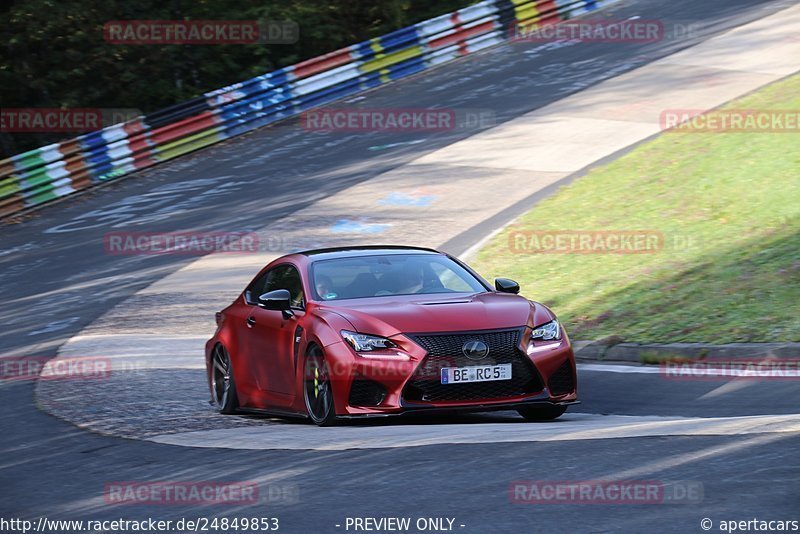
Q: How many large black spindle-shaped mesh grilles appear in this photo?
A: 1